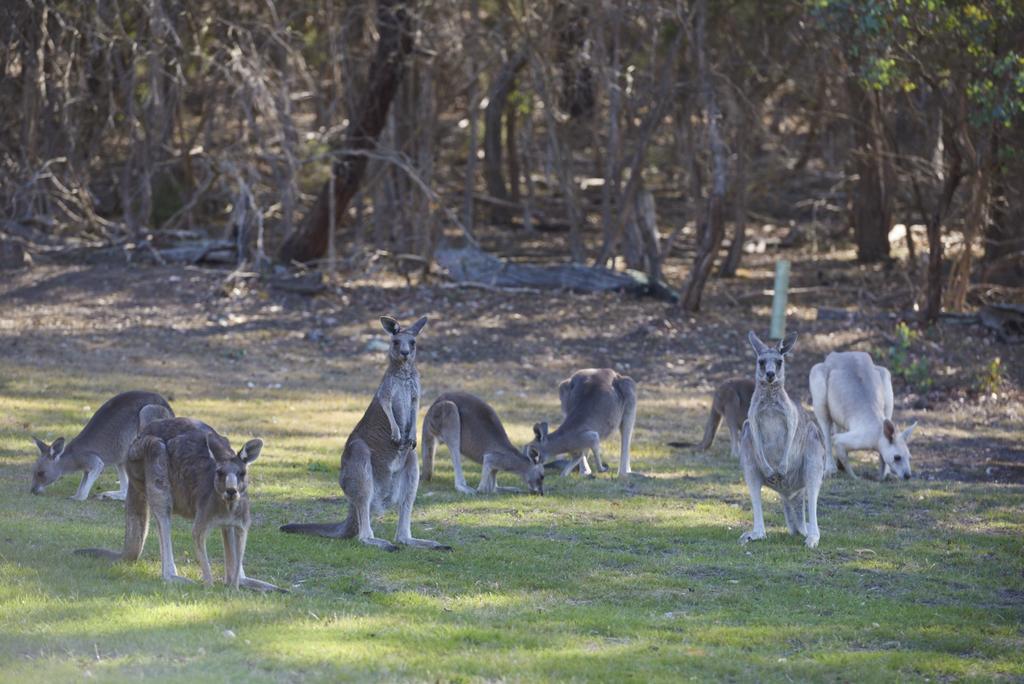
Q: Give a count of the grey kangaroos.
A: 7